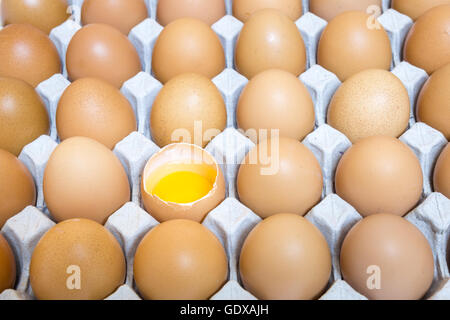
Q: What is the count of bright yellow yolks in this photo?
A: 1